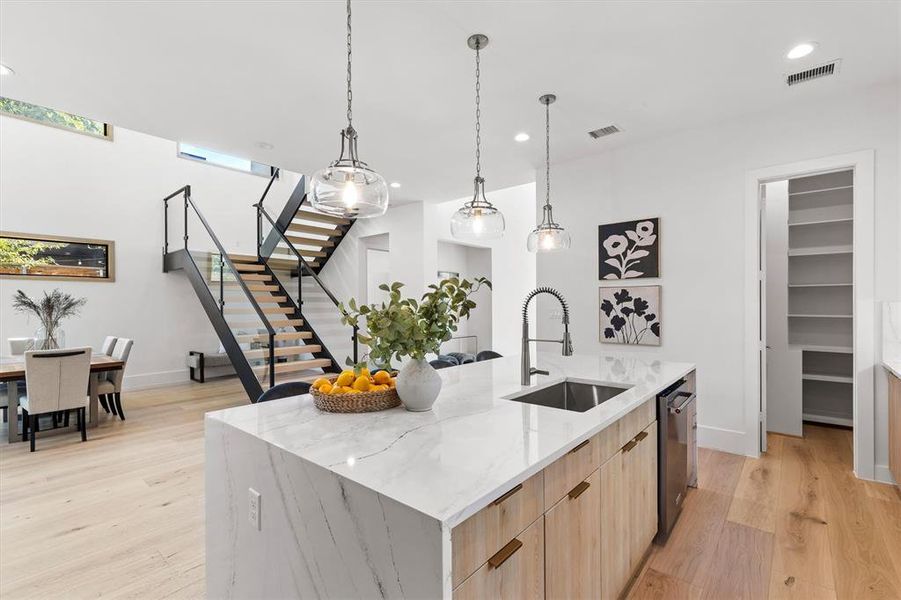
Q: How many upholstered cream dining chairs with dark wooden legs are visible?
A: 4